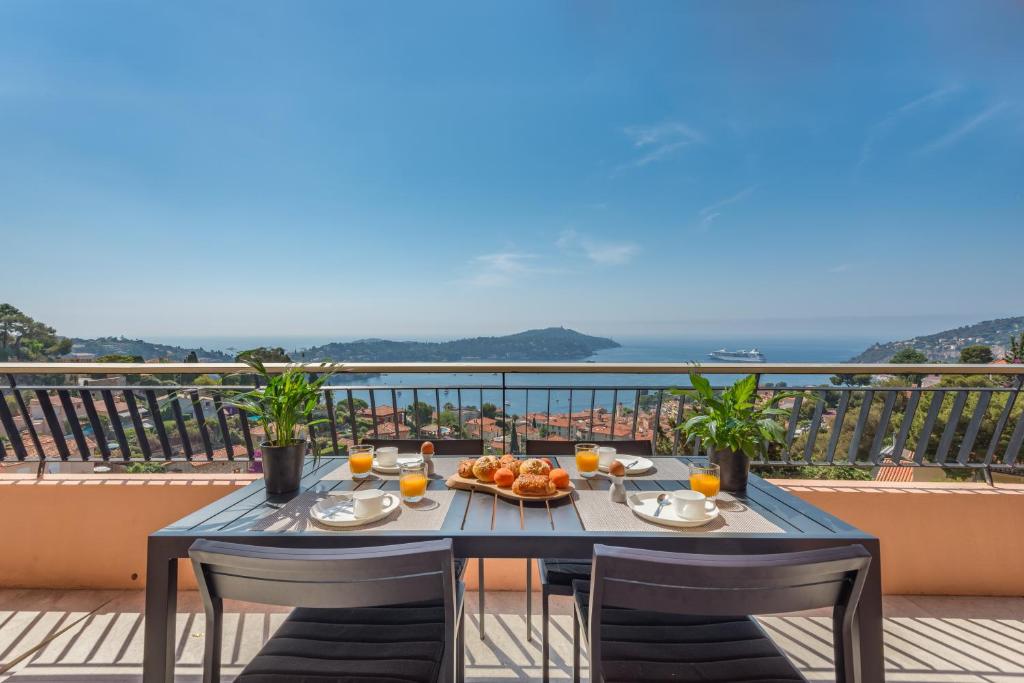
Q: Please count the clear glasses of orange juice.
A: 4